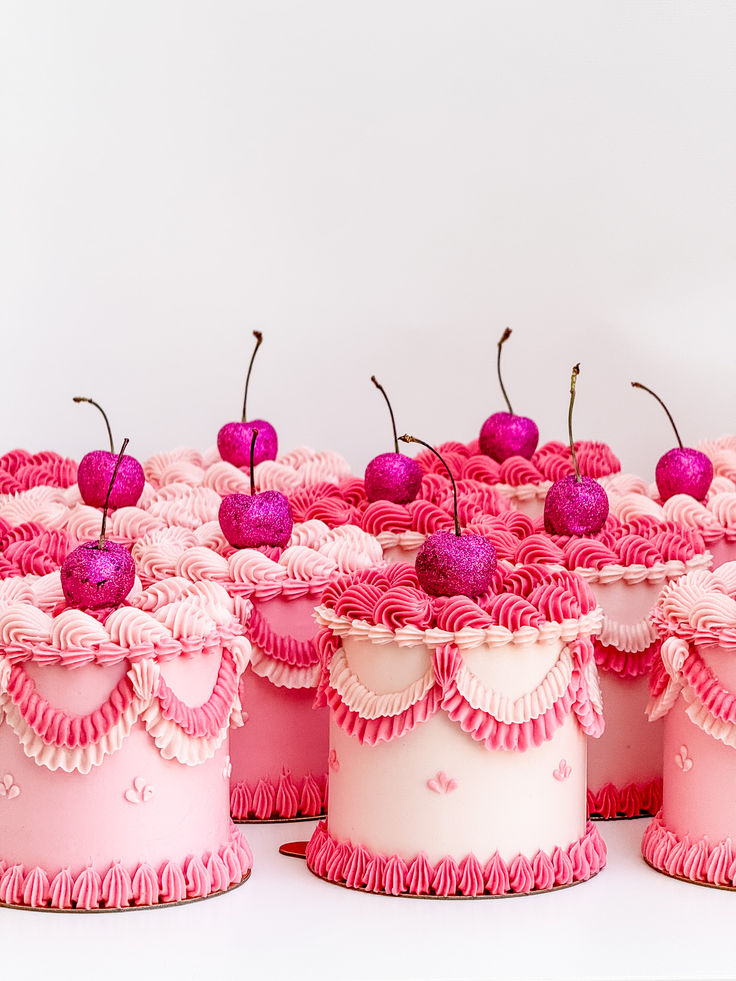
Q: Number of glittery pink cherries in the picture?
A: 9